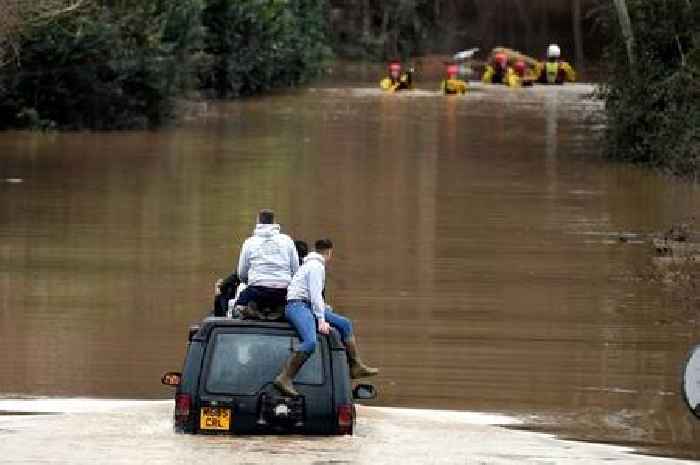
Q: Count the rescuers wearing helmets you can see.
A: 5